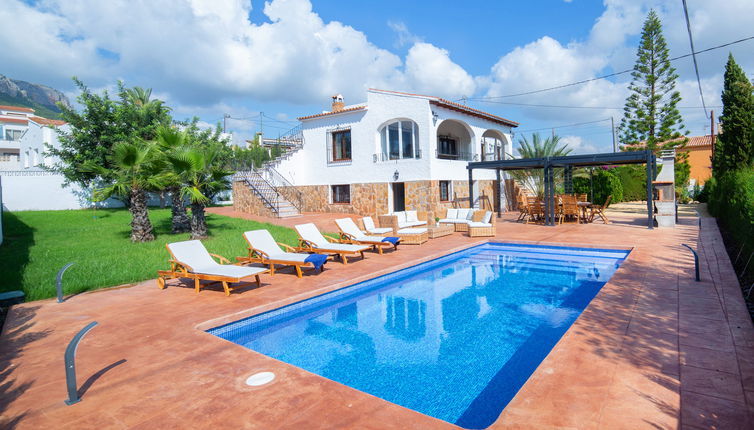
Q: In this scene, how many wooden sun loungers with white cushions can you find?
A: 4